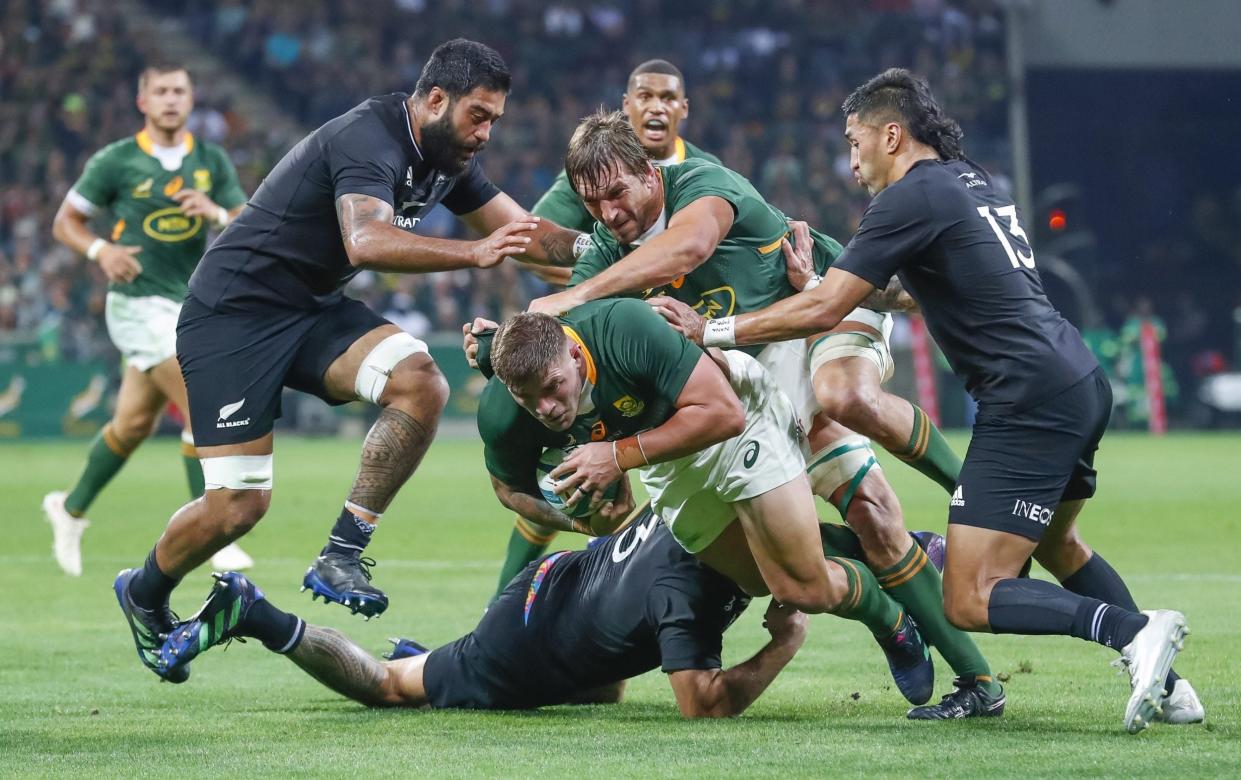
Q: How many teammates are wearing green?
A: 4